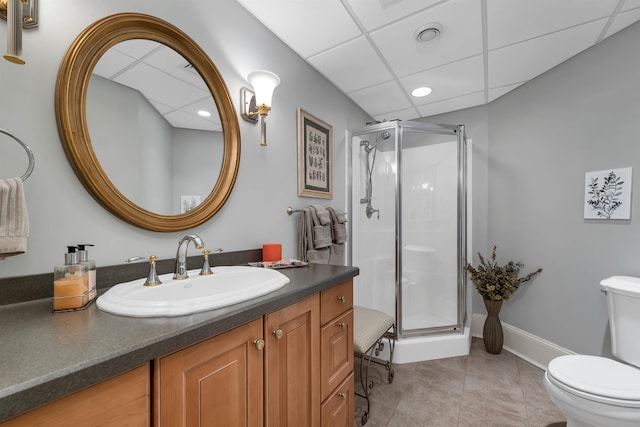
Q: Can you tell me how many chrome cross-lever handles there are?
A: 2